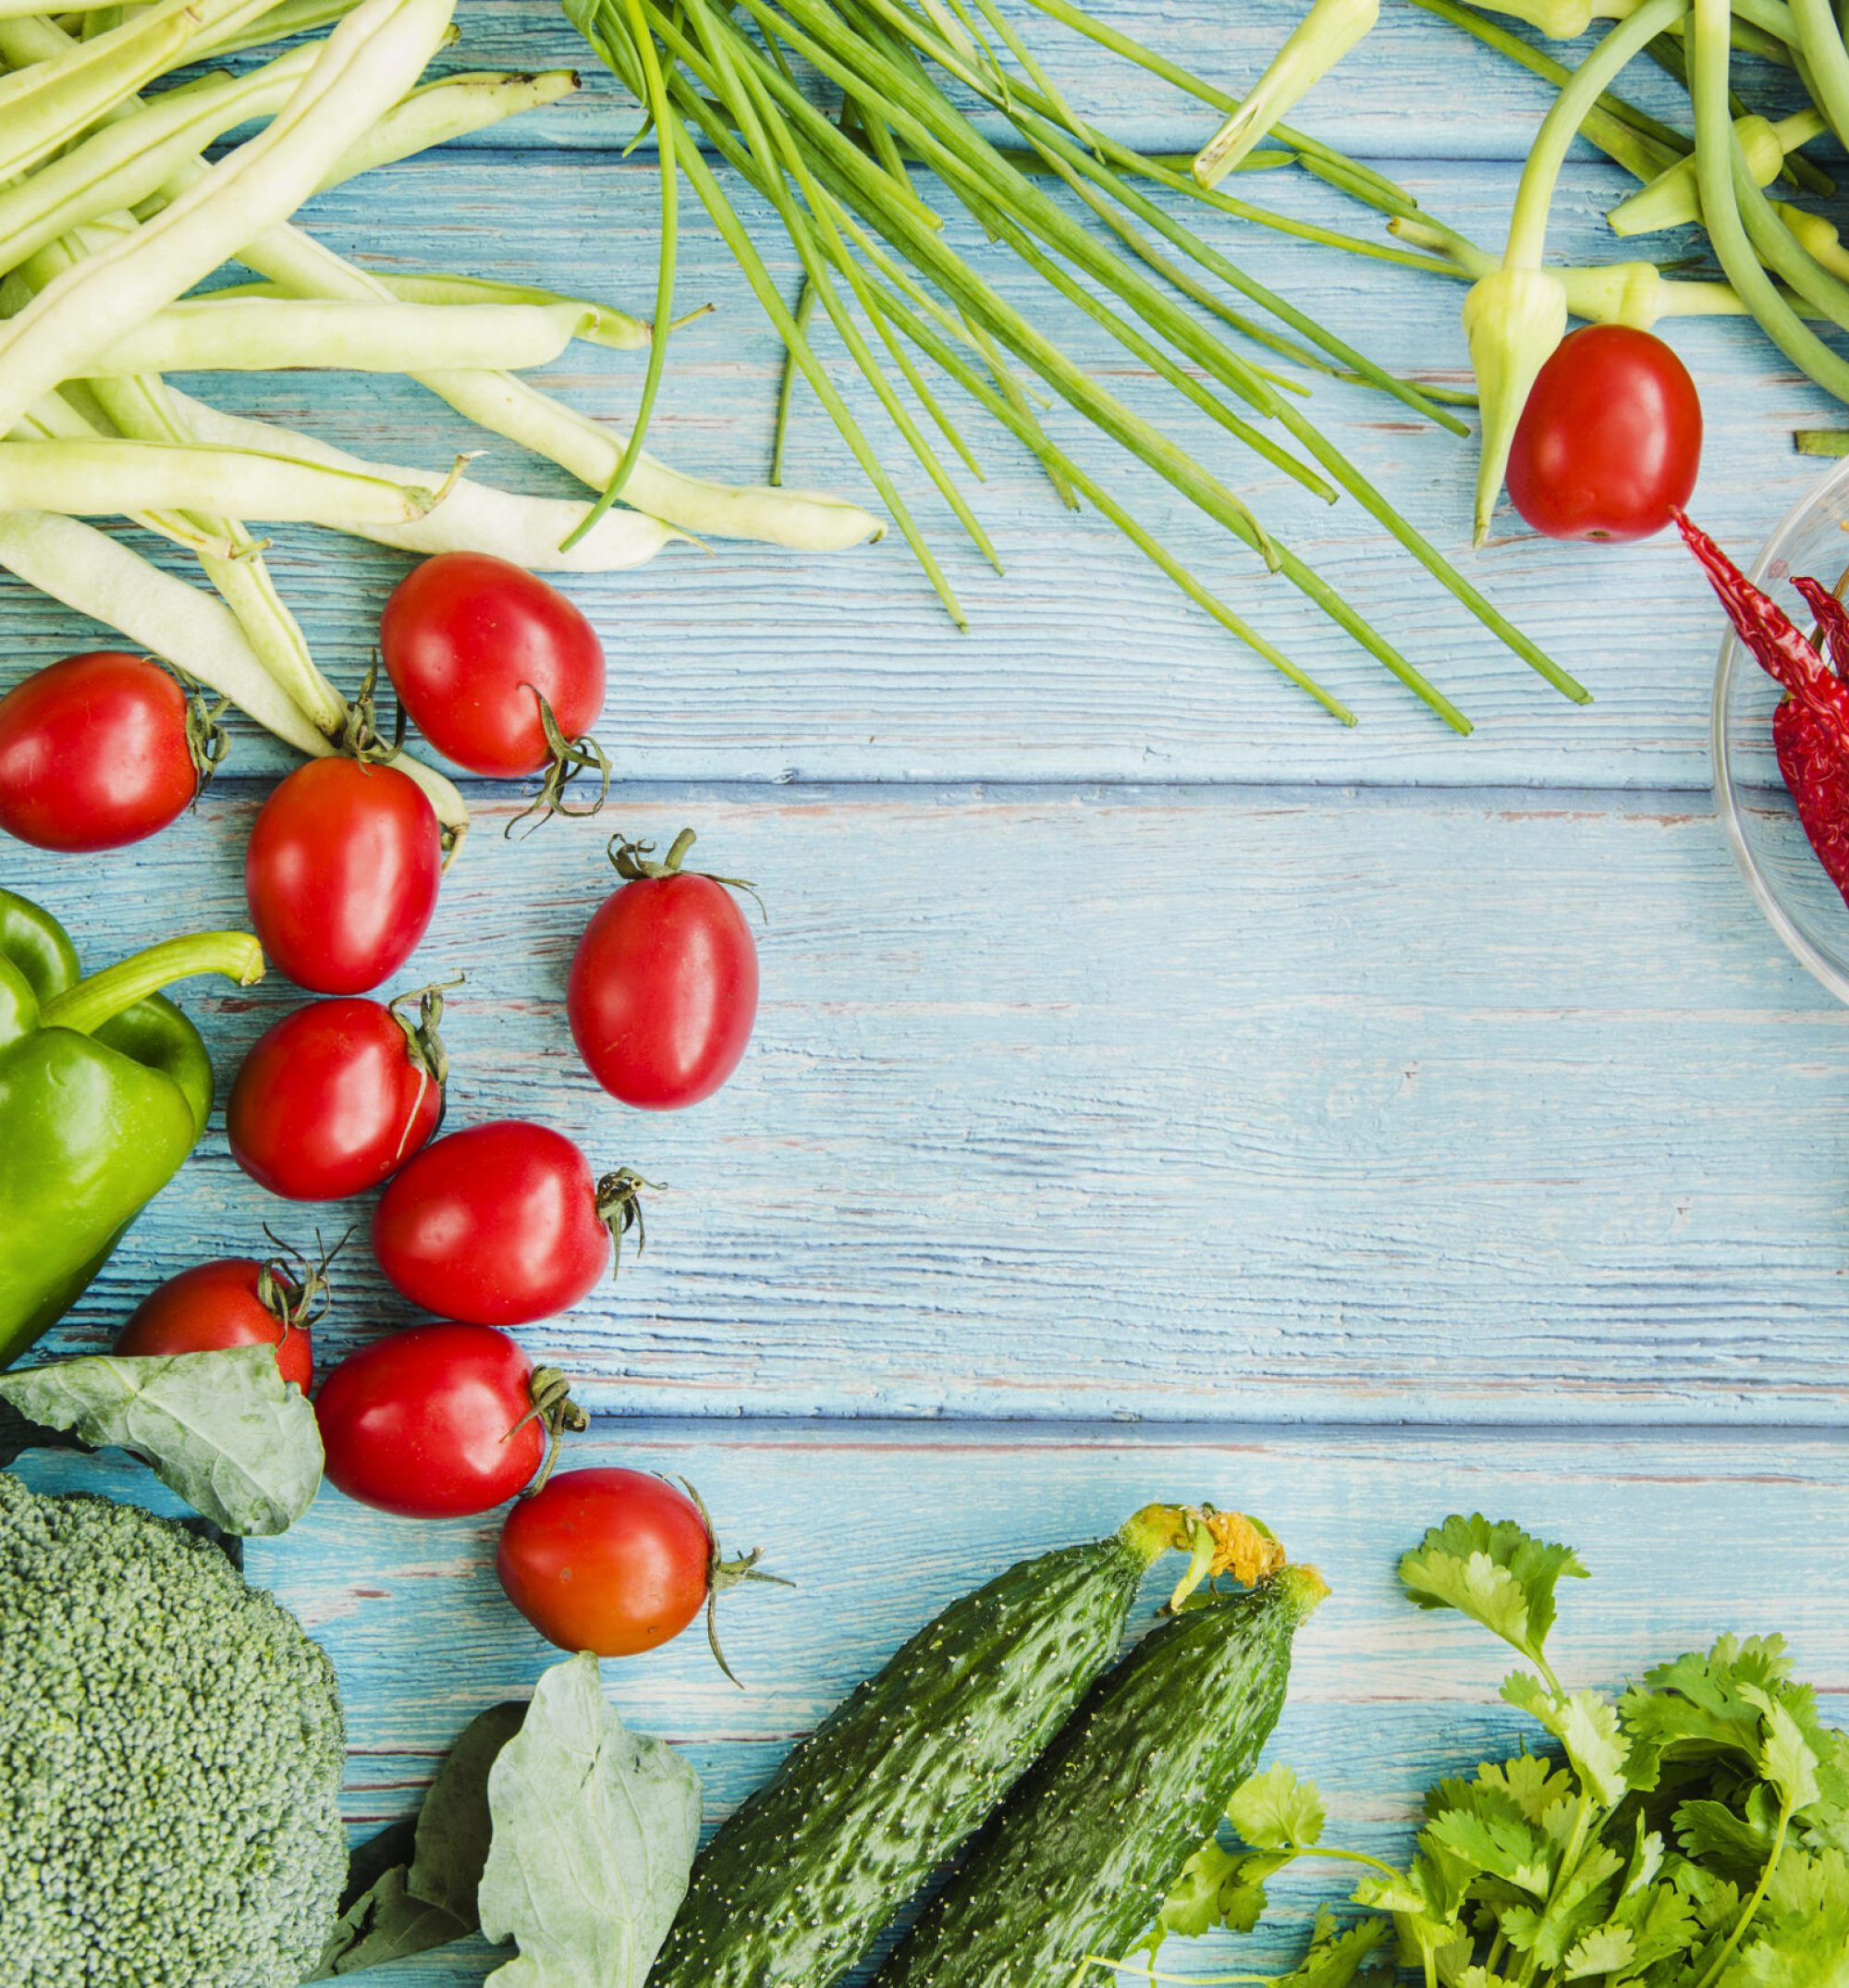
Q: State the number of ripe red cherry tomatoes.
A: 10